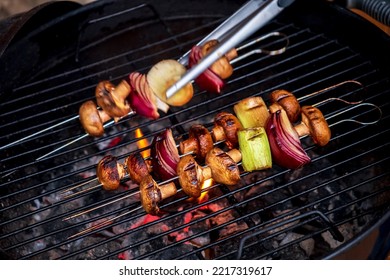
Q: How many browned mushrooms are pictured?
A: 12